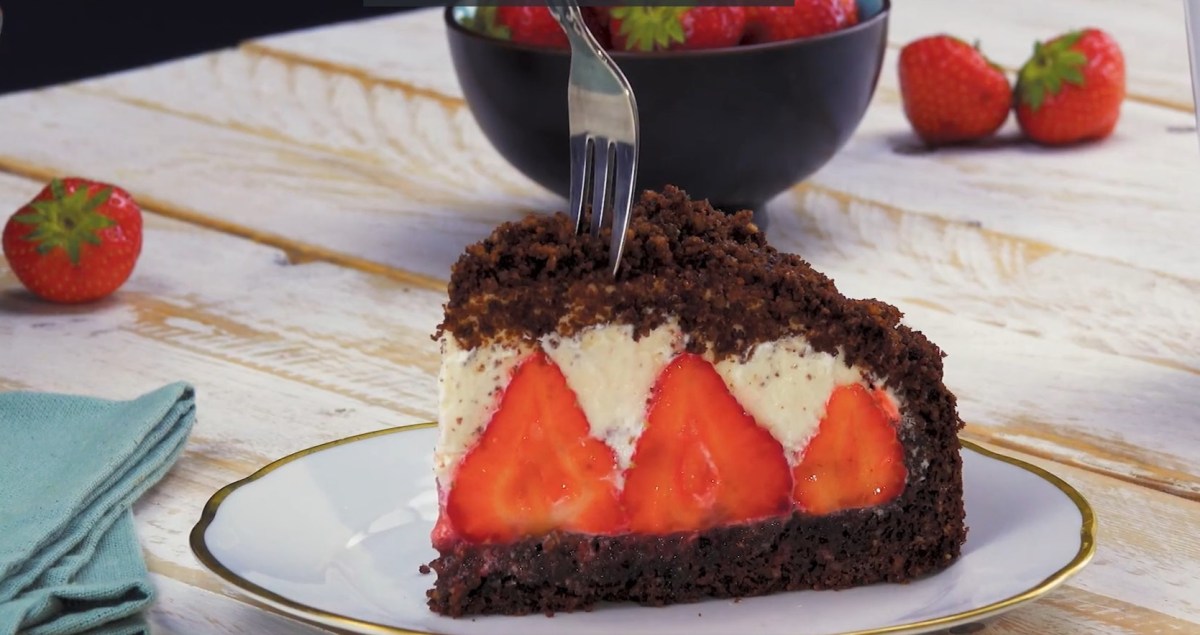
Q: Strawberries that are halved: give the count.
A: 3